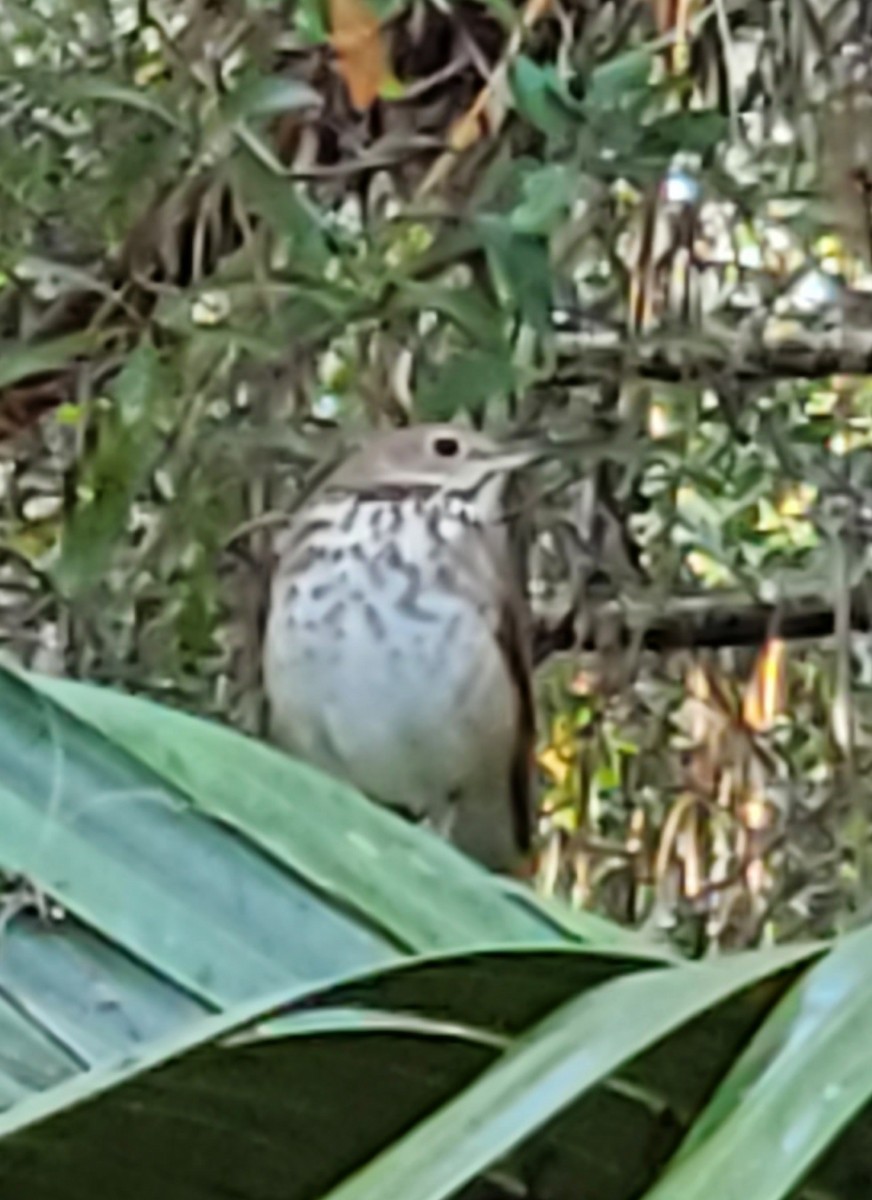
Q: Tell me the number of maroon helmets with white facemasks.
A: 0